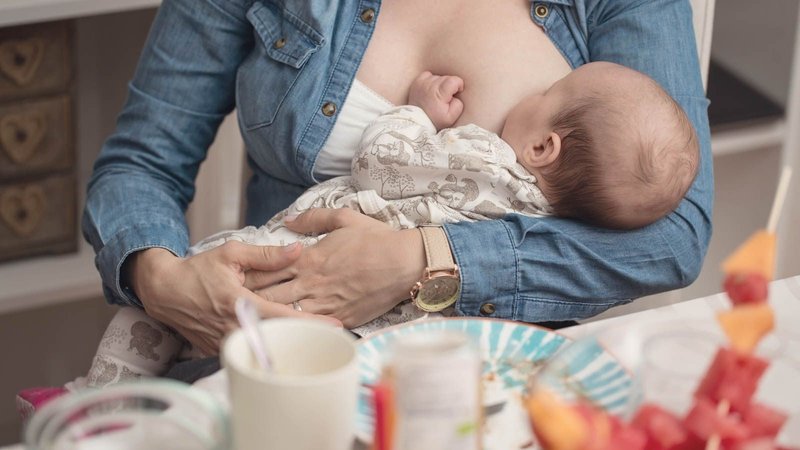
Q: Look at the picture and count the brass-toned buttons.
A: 5